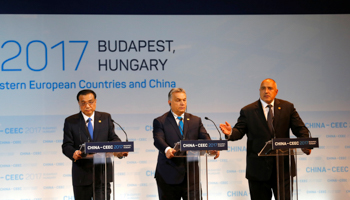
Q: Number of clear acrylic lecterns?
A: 3